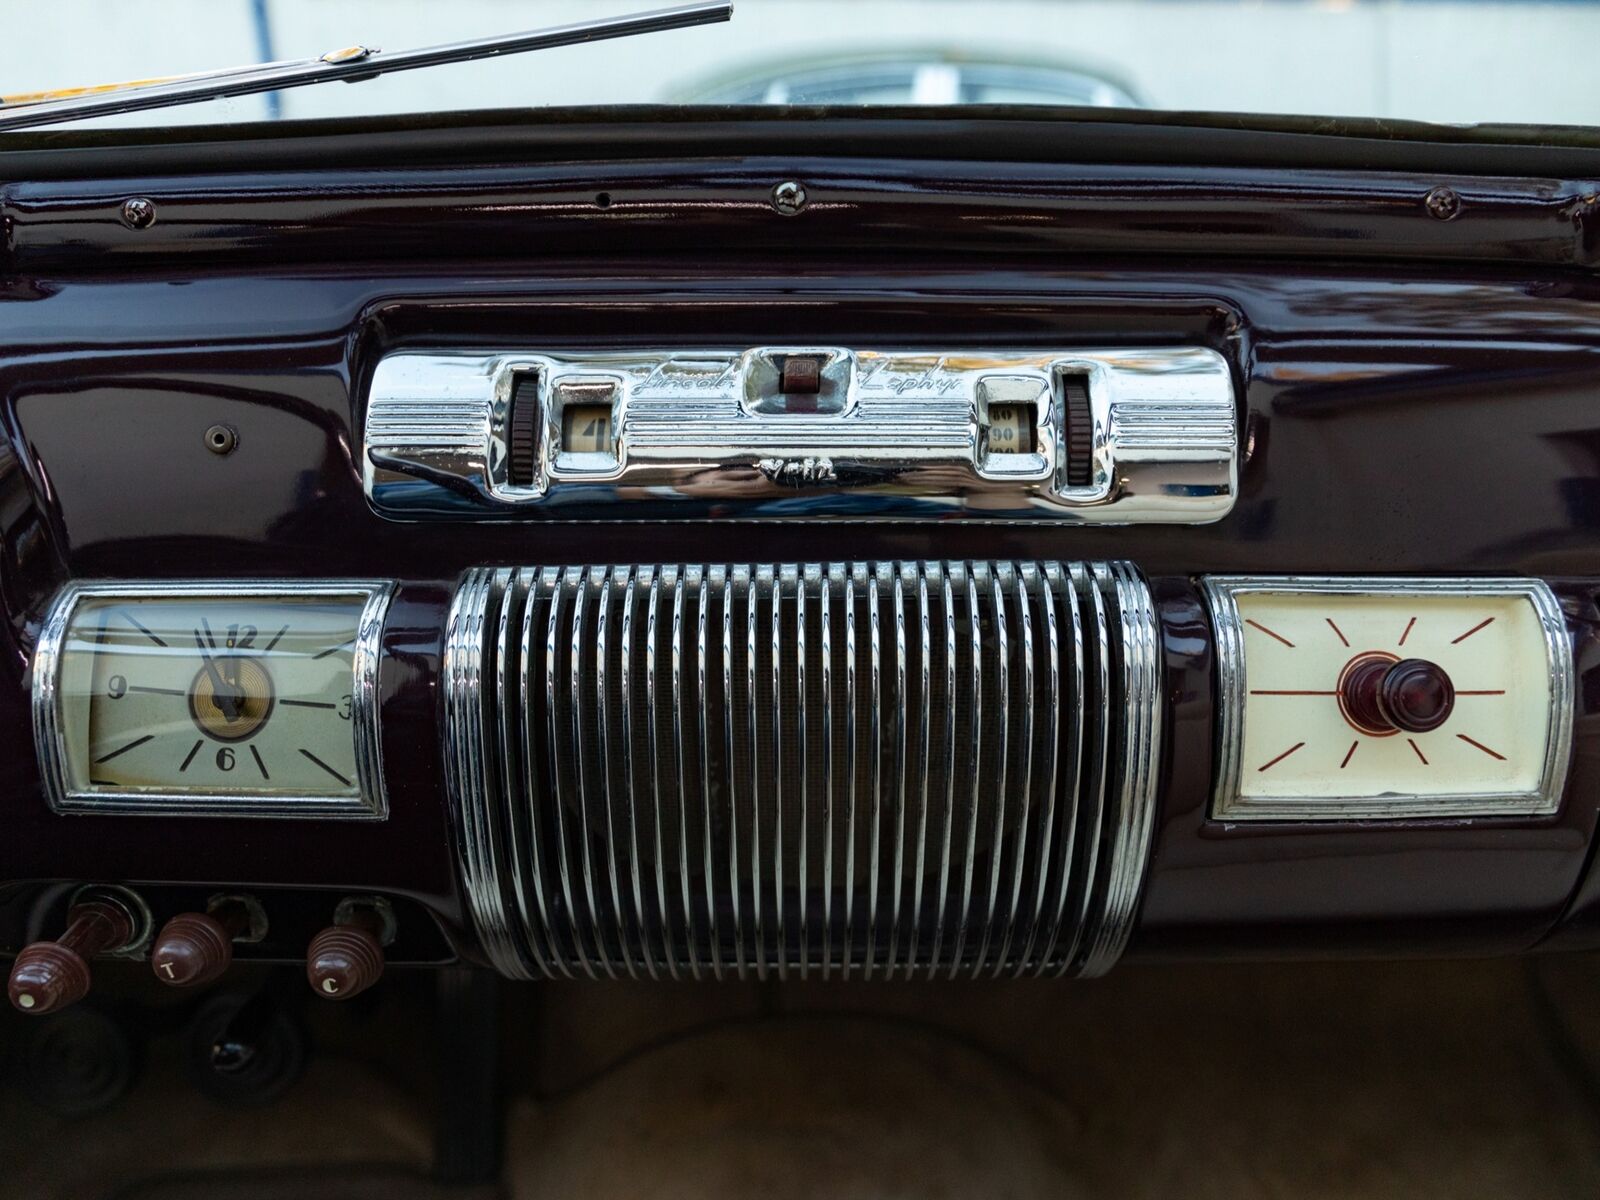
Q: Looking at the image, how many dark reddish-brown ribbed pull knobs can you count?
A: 3